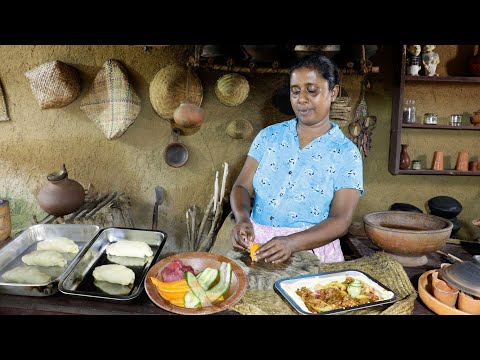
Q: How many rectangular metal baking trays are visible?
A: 3